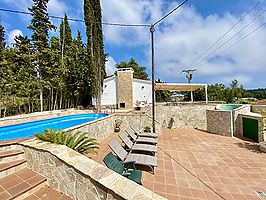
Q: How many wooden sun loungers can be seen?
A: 4